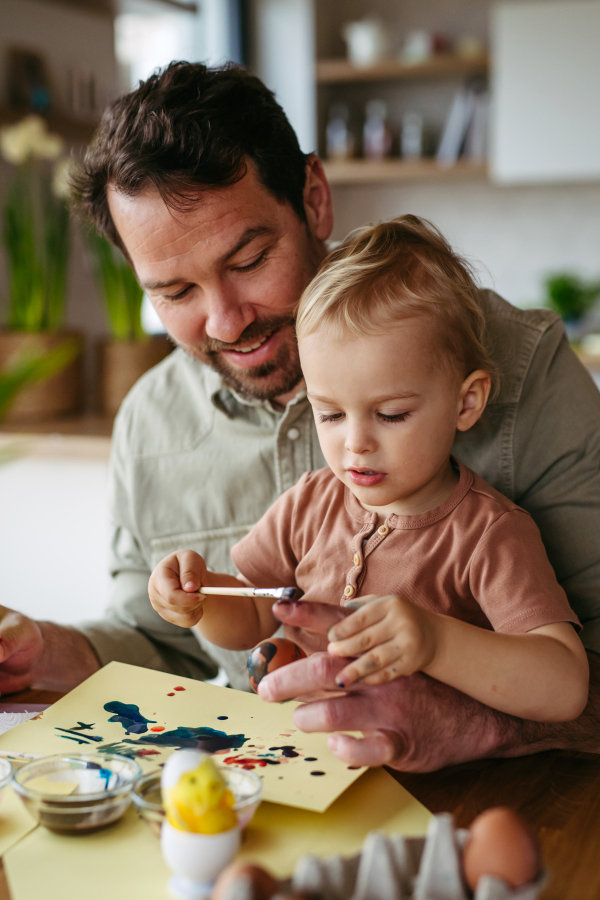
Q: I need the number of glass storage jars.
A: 3